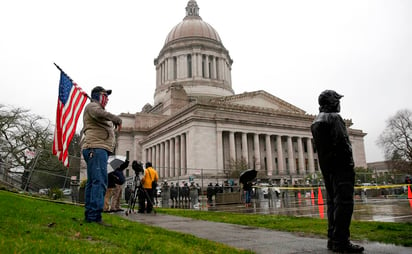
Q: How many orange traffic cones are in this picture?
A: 4